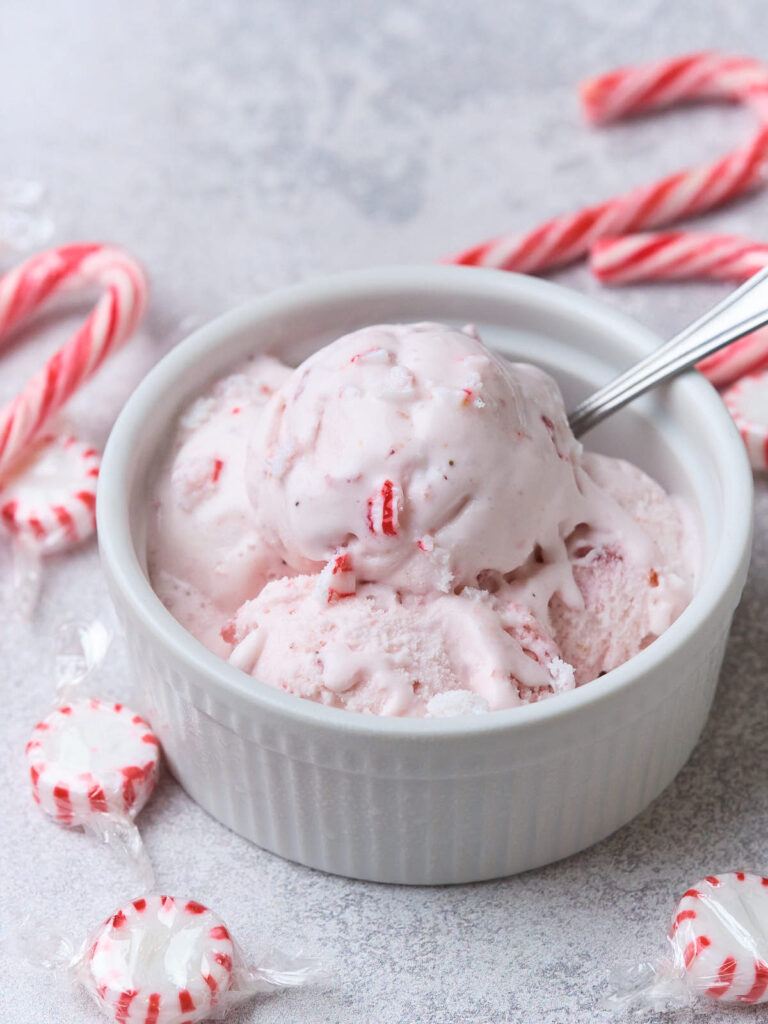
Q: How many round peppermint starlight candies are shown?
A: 5